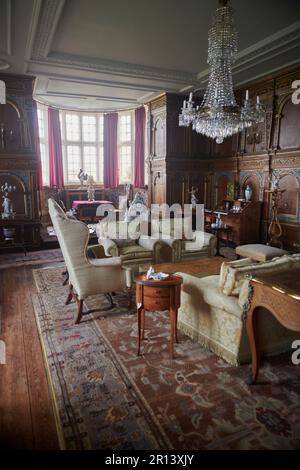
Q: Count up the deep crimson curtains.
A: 4